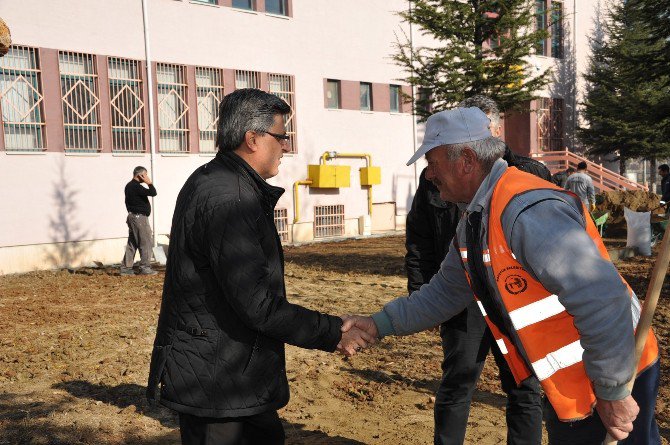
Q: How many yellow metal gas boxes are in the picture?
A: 2